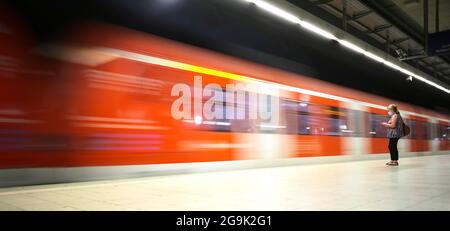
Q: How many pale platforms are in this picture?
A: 1